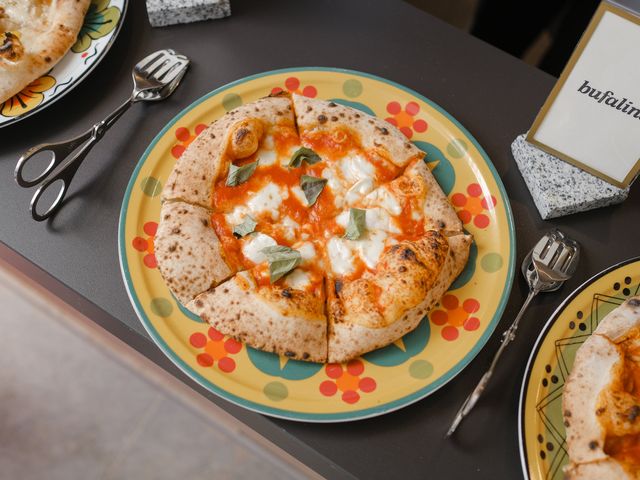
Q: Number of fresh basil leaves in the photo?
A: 6